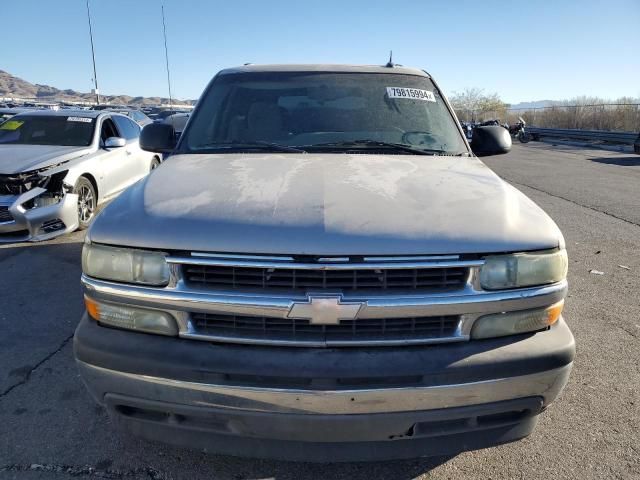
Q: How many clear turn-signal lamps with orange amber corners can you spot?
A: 2